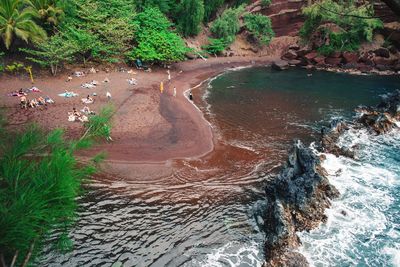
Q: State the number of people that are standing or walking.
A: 4